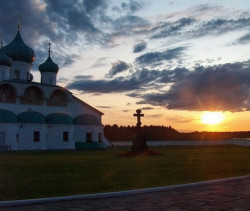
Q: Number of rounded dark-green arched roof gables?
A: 4